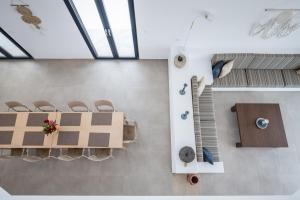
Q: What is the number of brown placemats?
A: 8